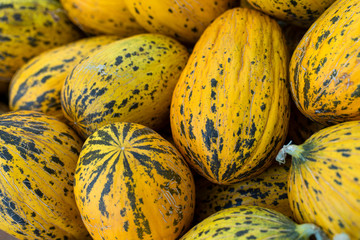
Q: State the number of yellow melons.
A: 13